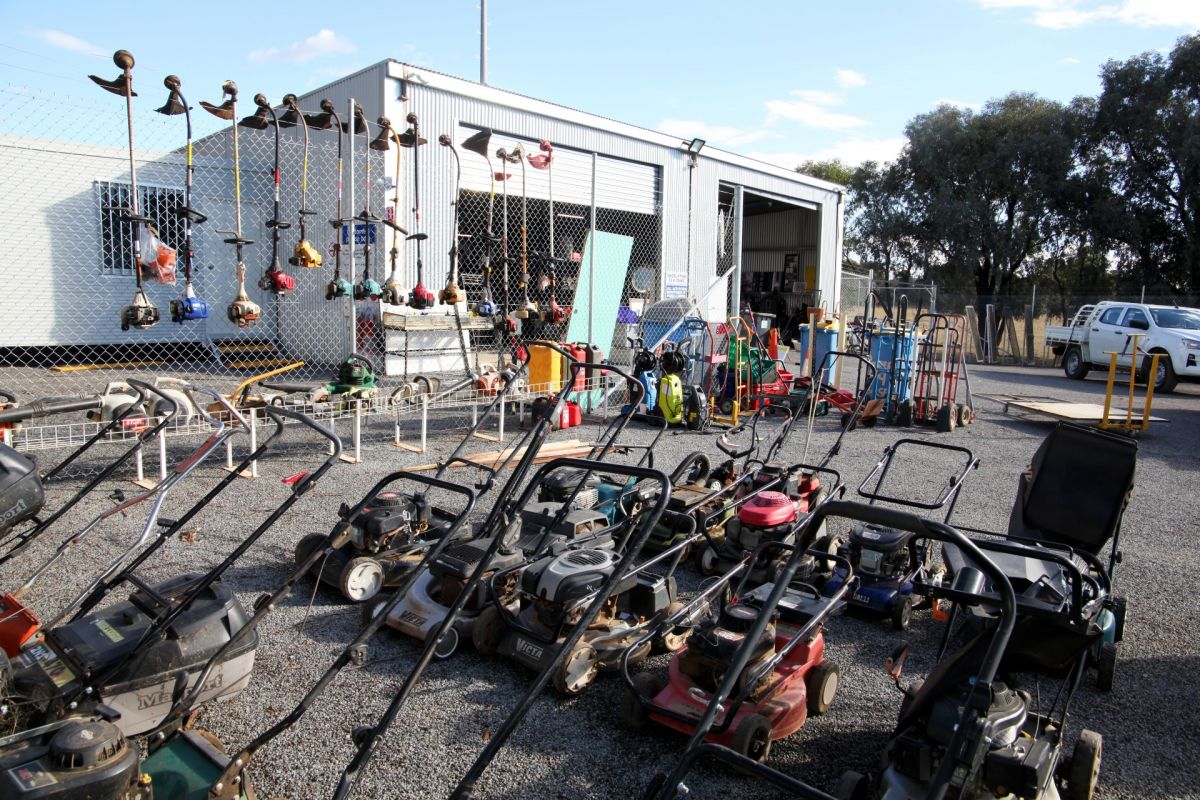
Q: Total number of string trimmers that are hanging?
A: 14